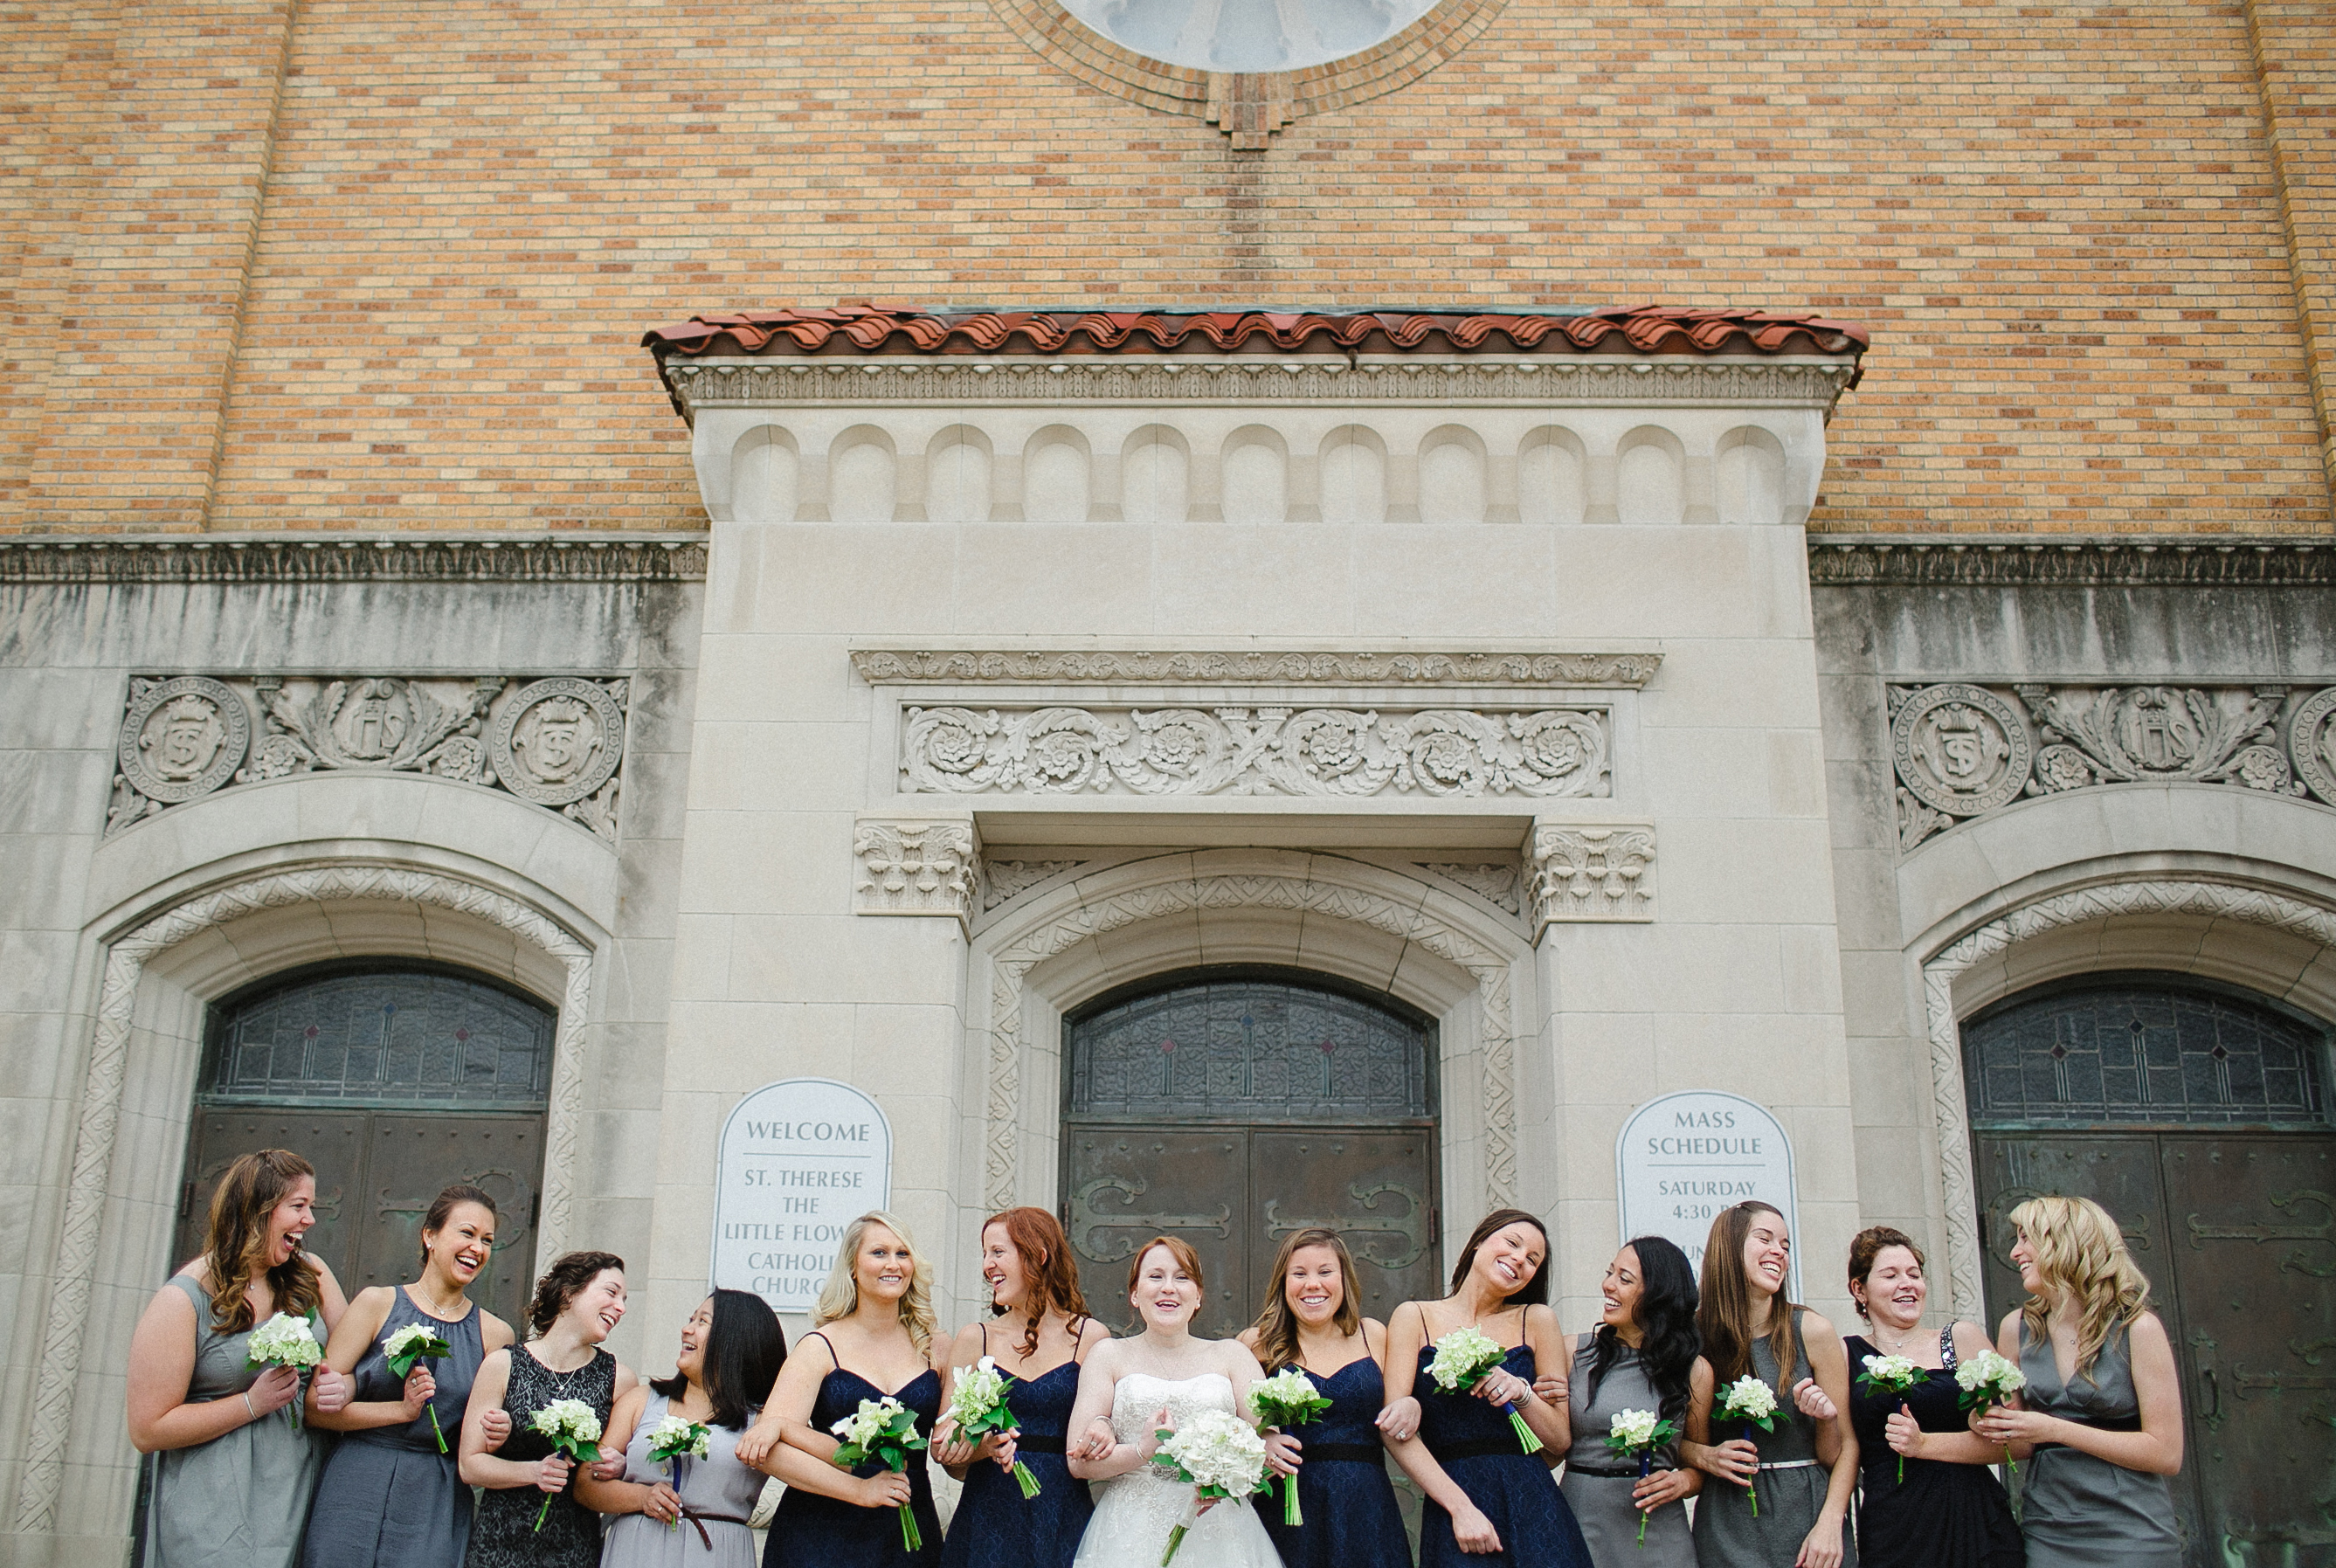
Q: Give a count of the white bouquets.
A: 13